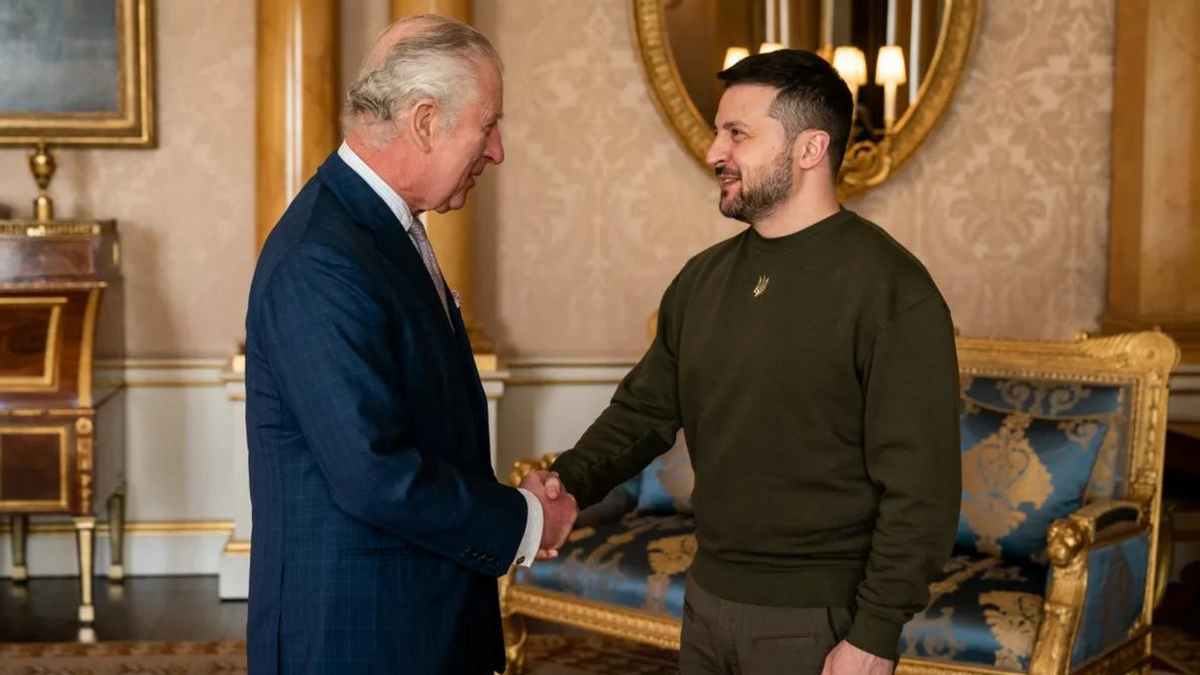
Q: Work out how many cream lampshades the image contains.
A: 4